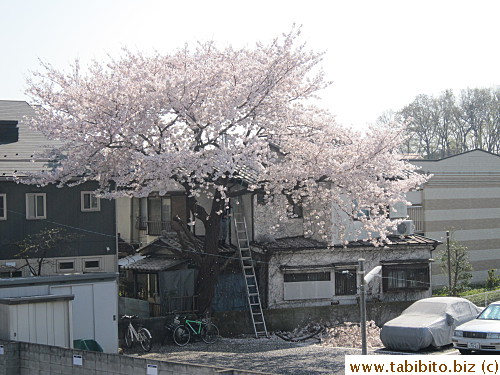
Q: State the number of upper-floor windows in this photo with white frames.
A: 3